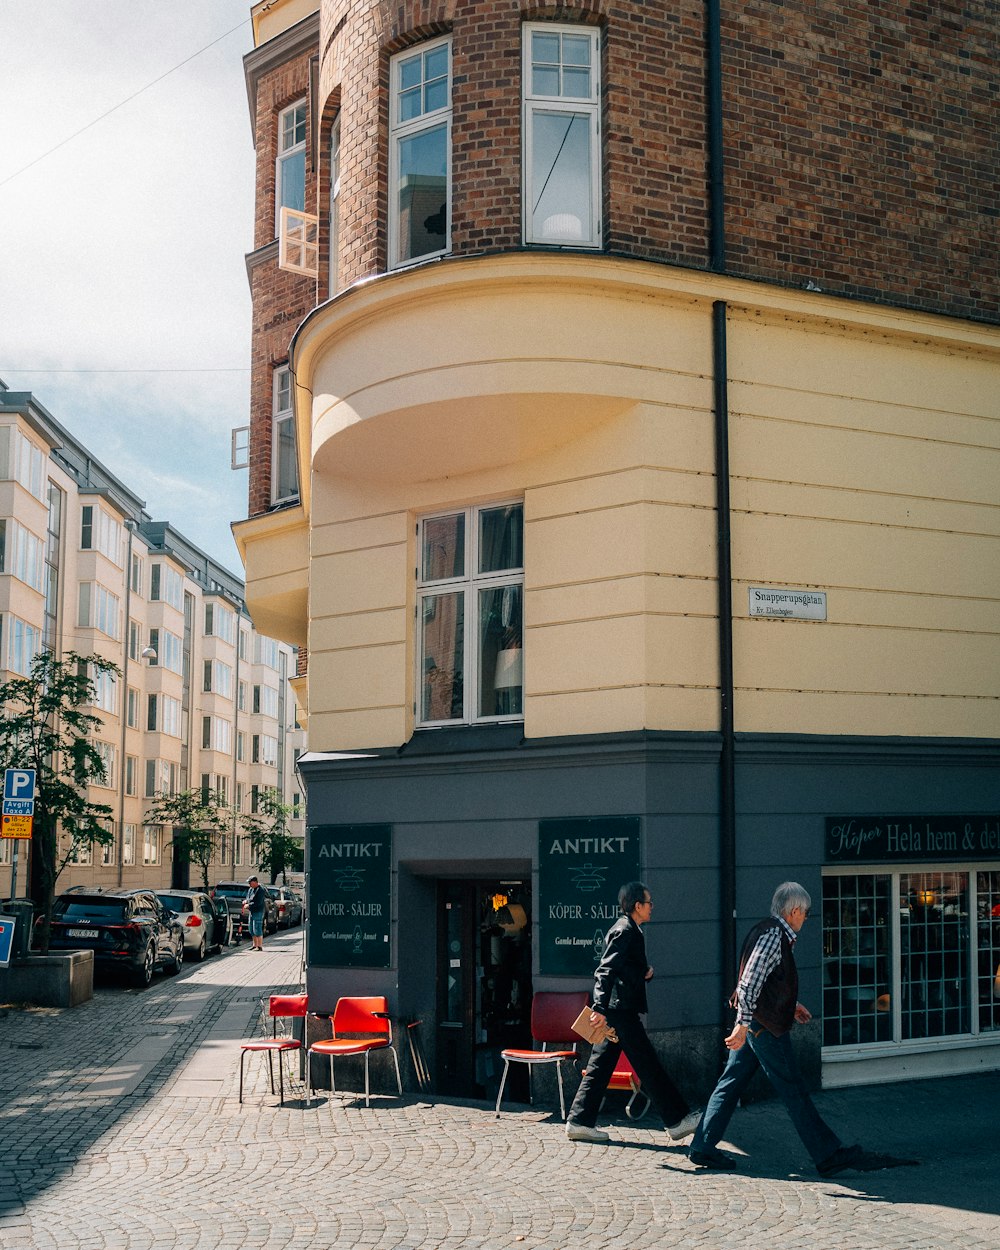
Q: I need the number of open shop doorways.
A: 1